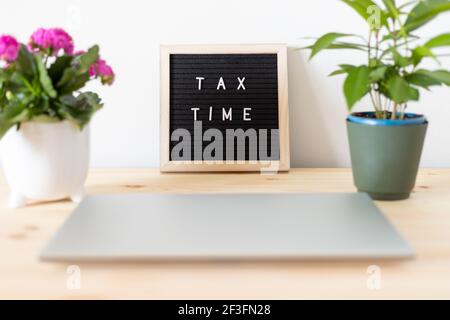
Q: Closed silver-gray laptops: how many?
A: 1